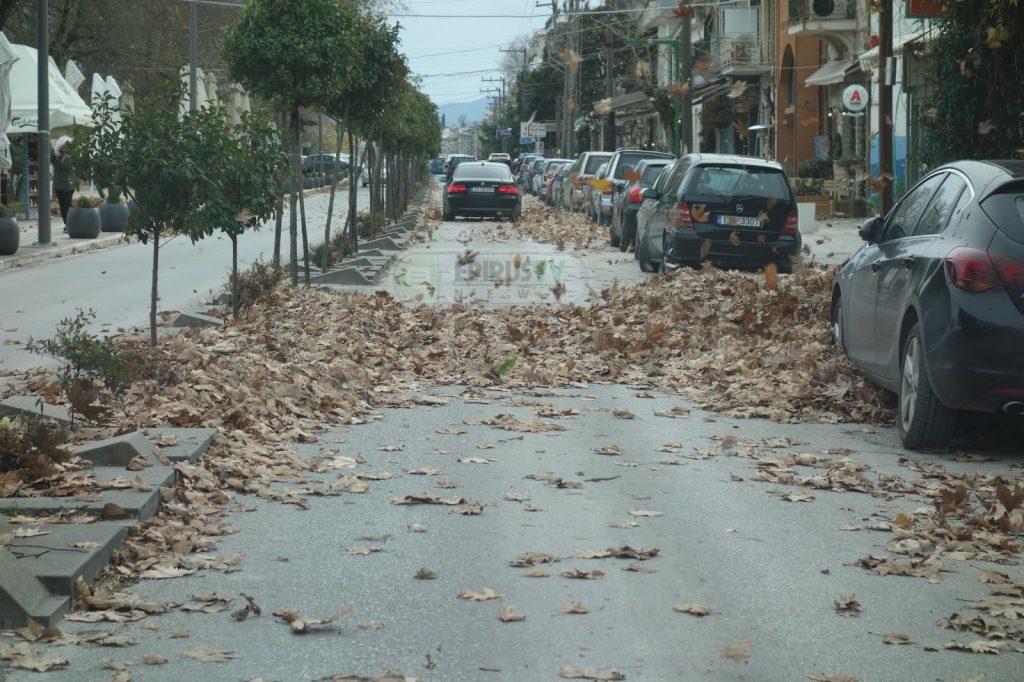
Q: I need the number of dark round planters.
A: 3